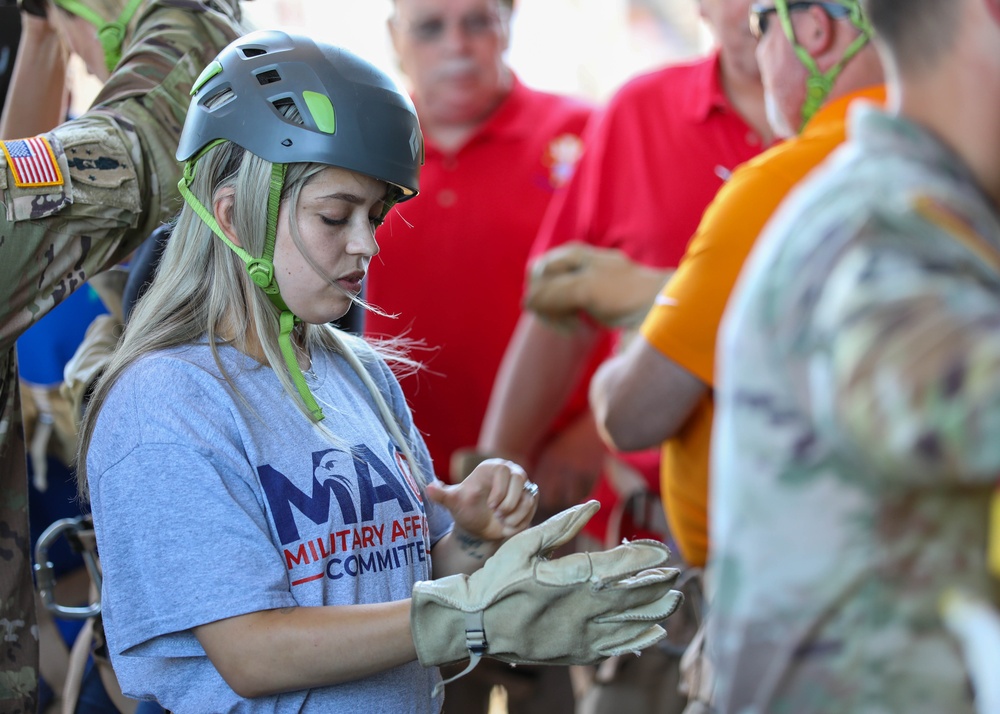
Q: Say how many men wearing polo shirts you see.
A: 3